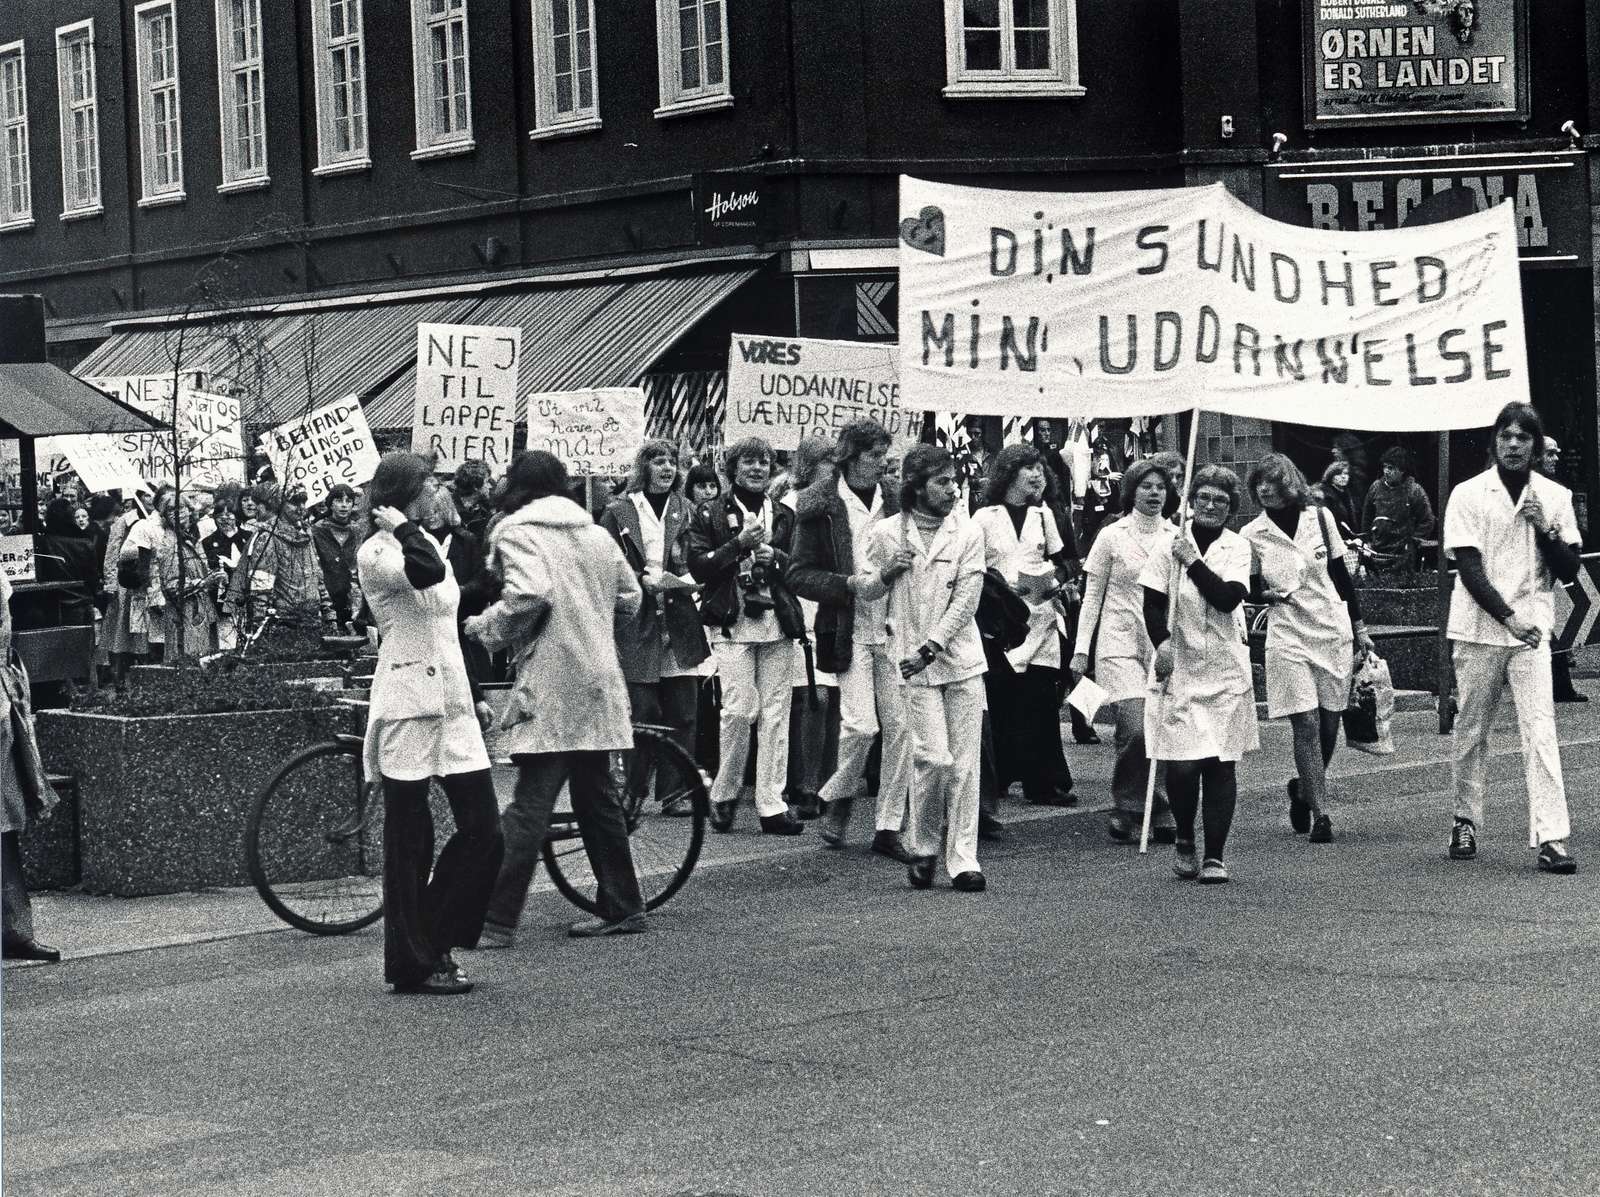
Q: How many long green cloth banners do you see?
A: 0